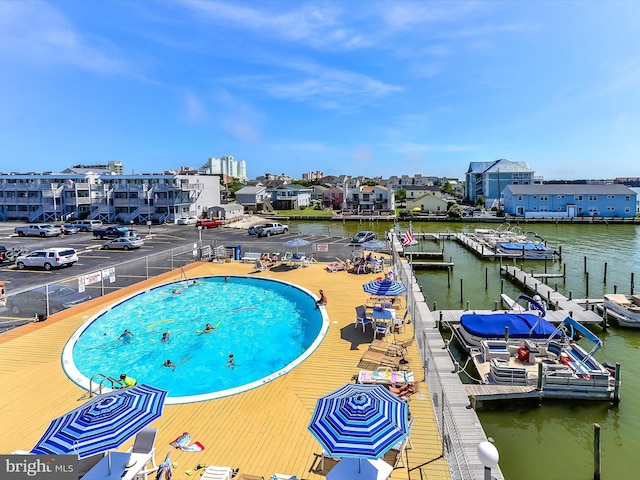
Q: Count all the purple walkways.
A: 0